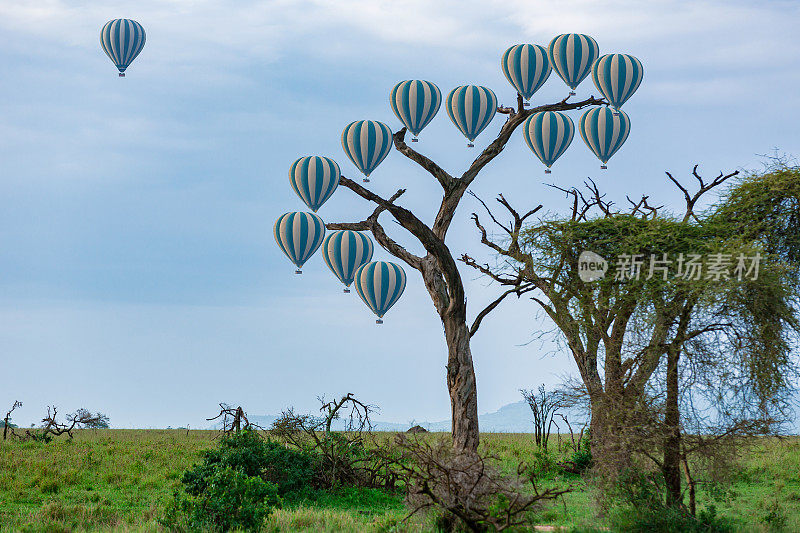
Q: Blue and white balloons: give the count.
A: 13